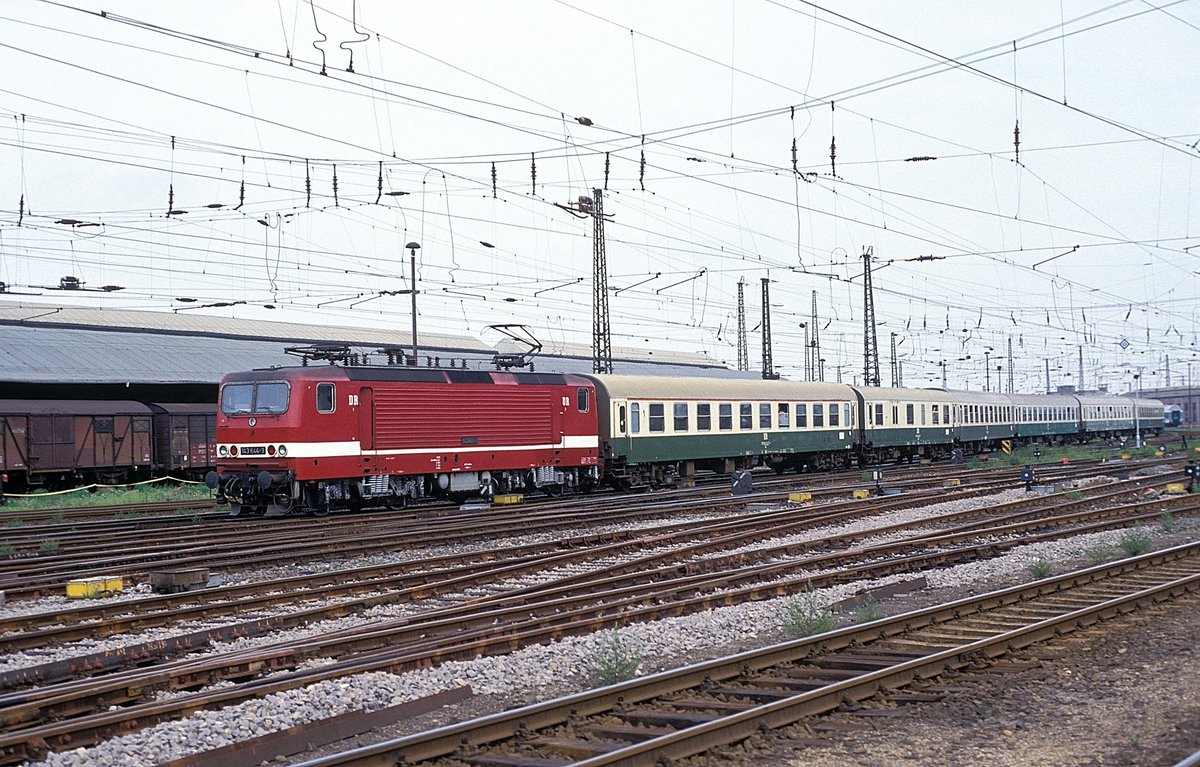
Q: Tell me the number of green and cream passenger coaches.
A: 6